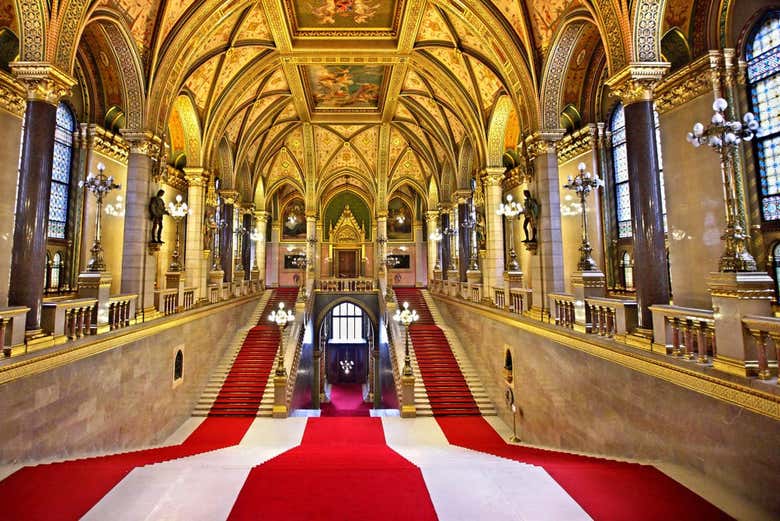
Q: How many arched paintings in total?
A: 2